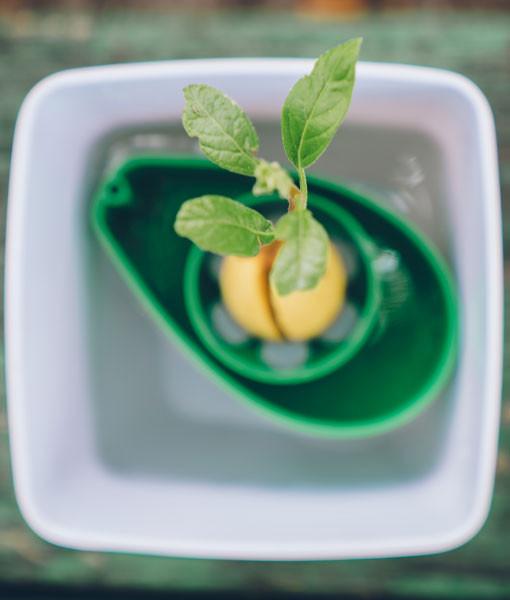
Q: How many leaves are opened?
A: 4